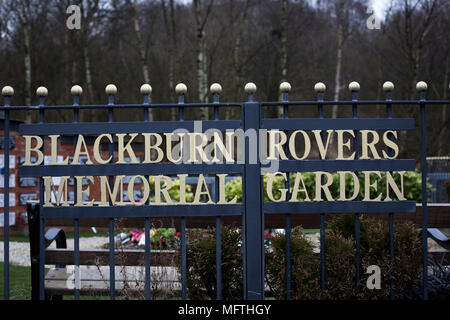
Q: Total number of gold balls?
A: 13